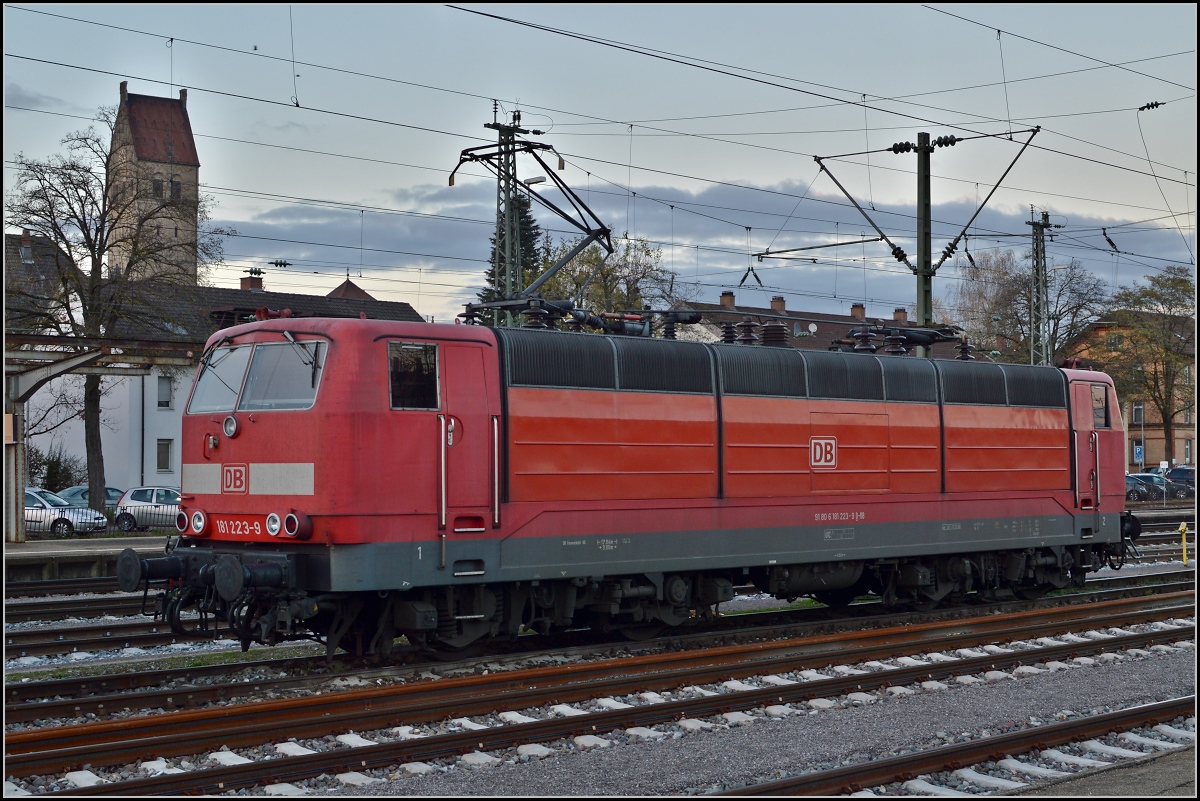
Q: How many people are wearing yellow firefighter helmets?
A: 0